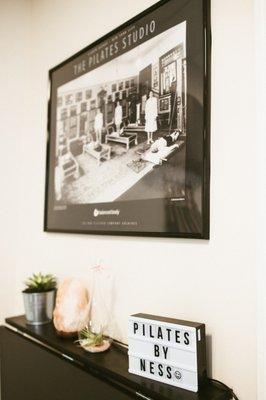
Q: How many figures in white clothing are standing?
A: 3